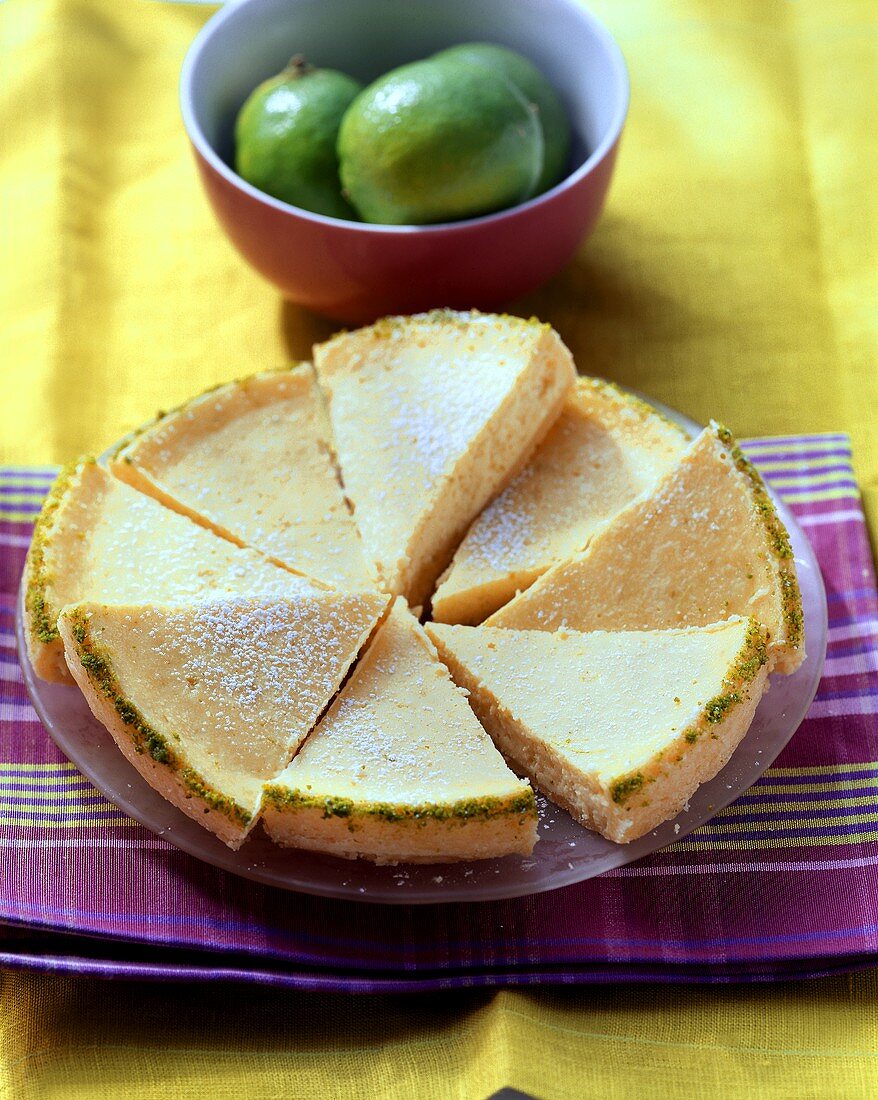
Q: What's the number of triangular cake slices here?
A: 8